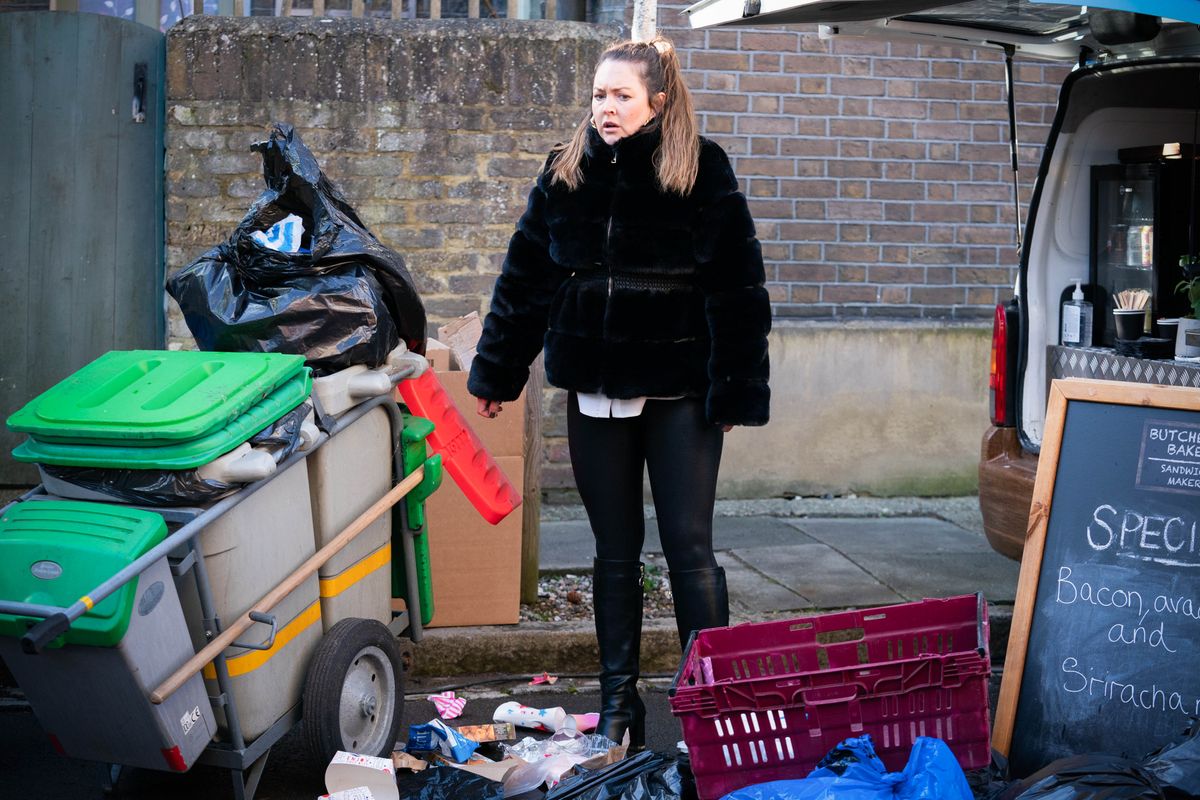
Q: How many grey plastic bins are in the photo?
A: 3